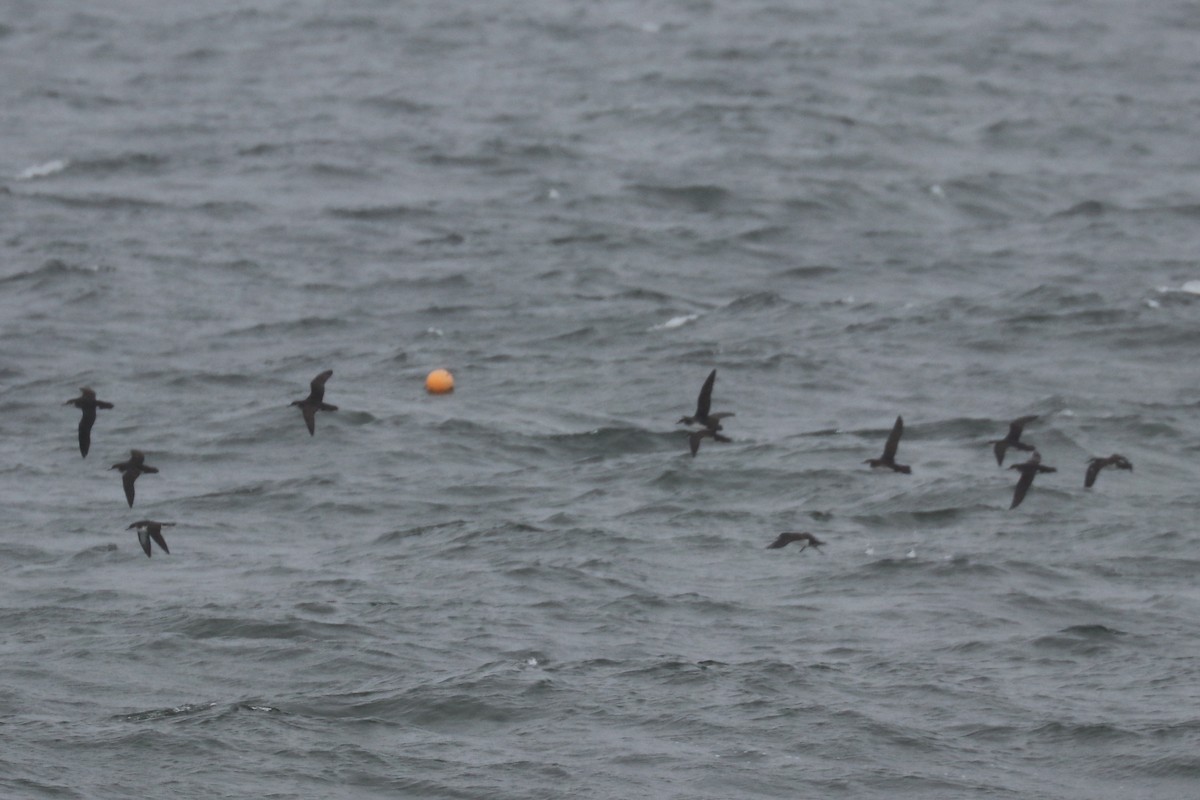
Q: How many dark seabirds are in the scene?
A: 11